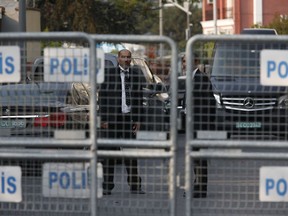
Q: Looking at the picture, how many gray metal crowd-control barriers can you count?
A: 3